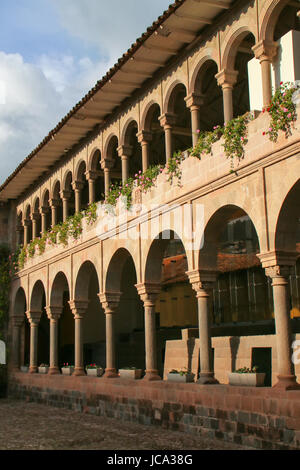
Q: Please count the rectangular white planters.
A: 7